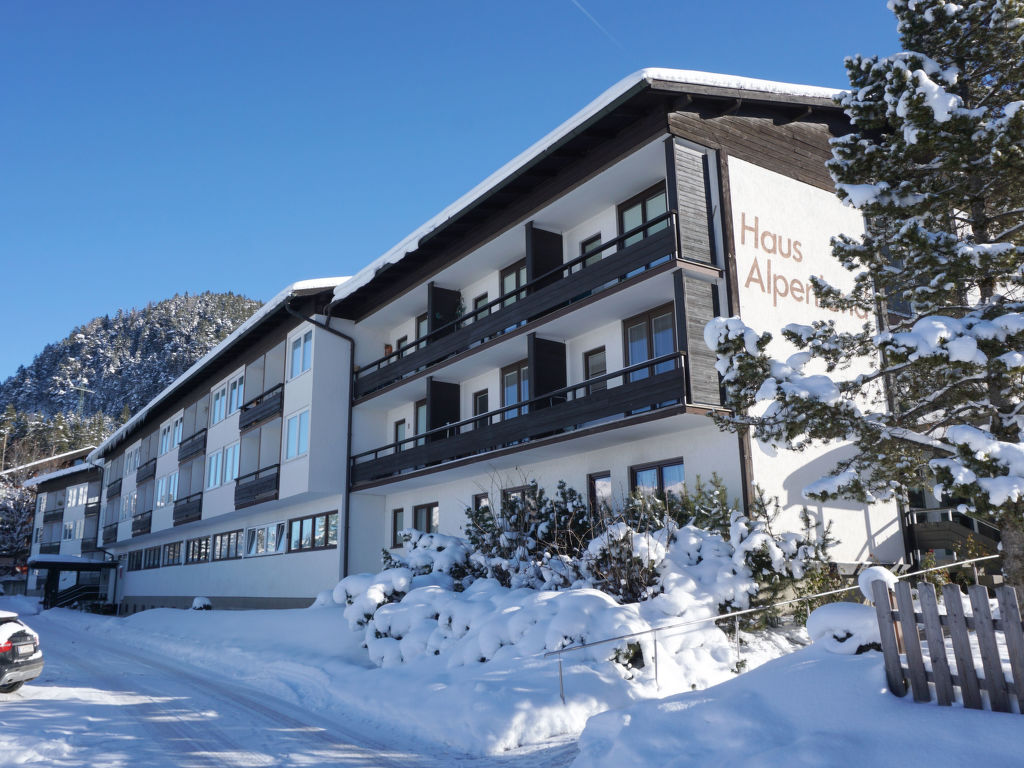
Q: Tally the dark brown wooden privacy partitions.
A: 4